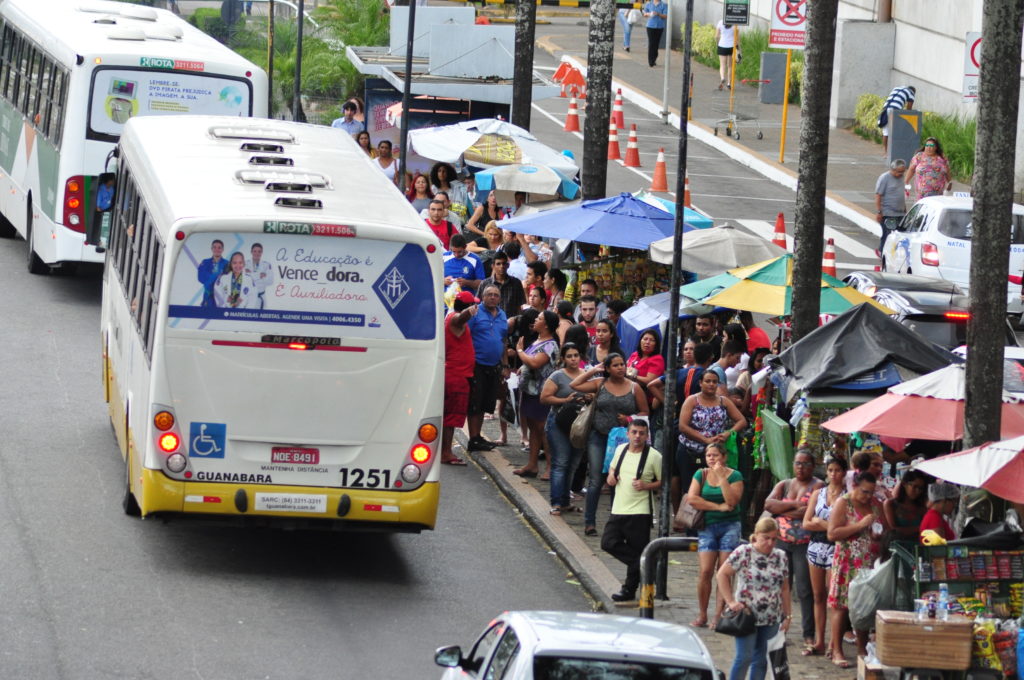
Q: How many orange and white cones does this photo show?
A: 8